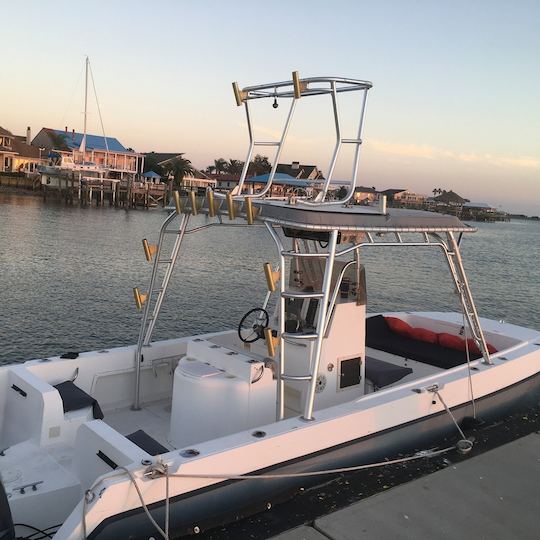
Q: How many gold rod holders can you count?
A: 11